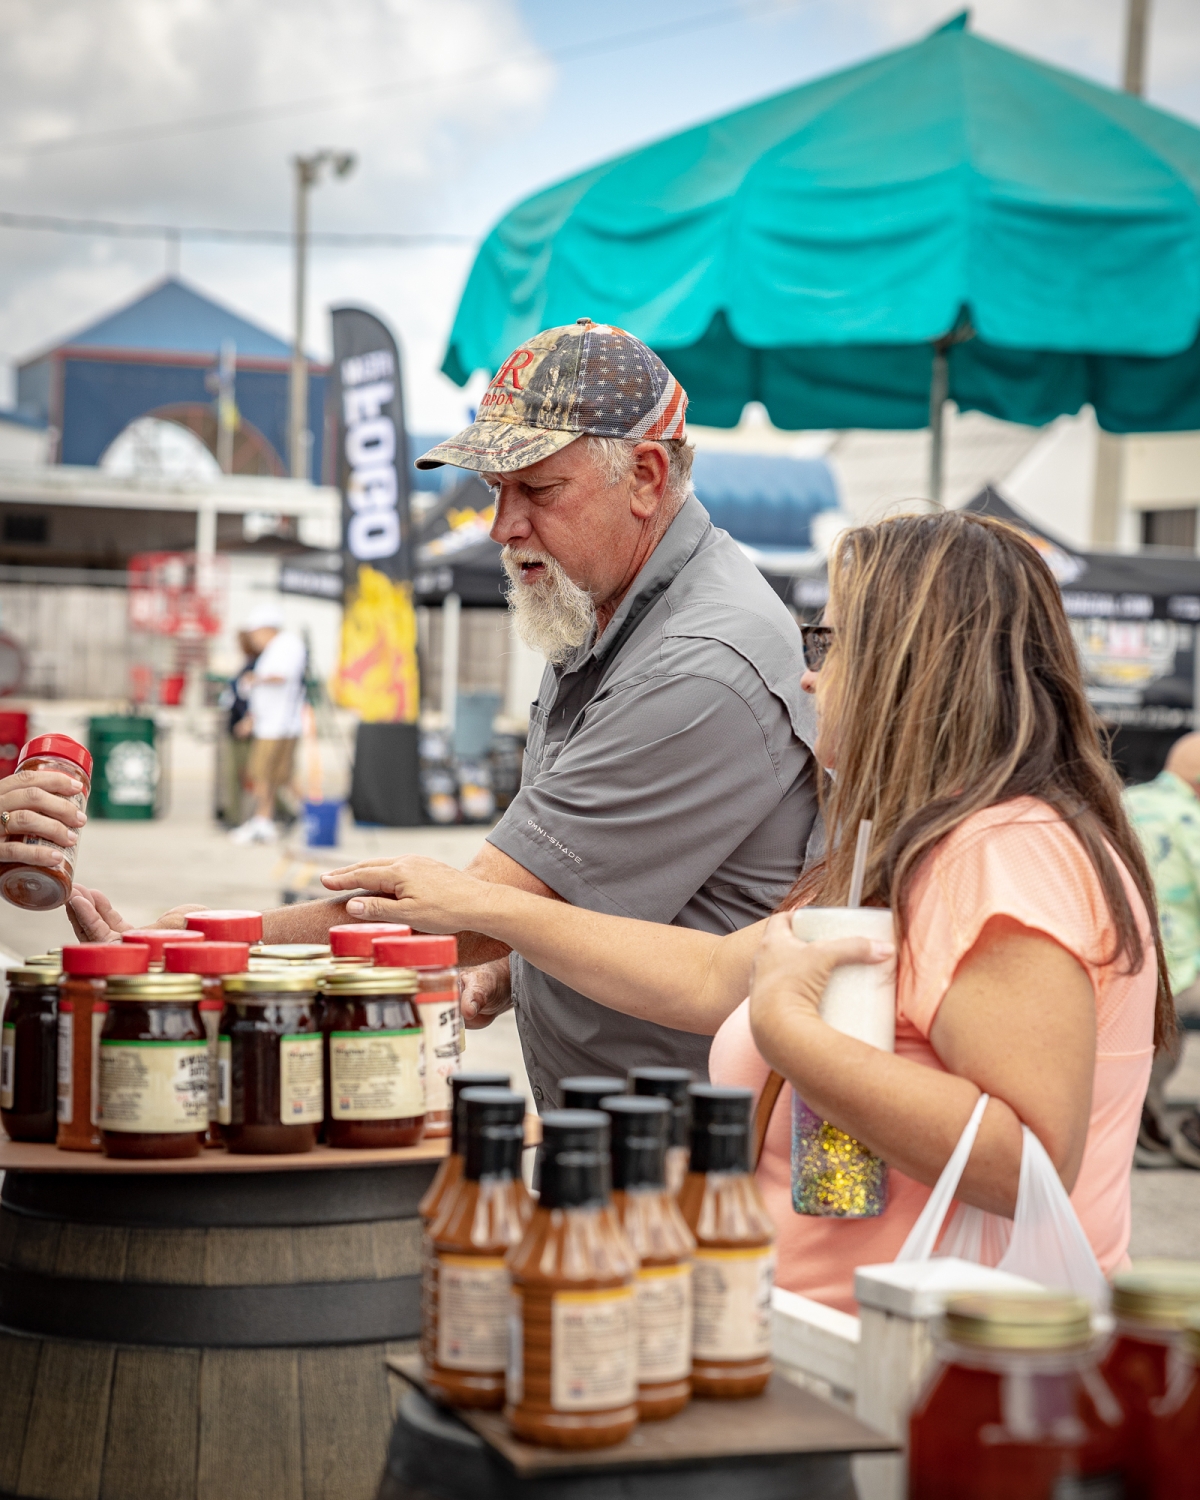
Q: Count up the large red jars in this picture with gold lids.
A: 3